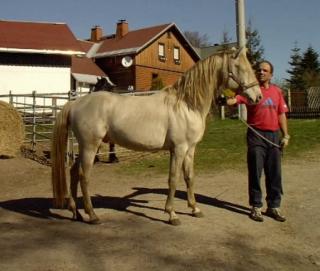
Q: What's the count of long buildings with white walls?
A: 1